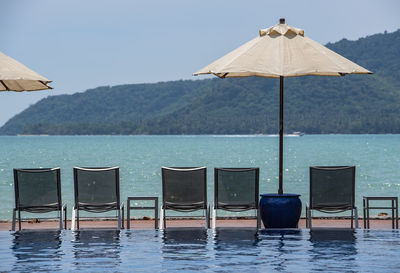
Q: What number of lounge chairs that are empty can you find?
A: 5